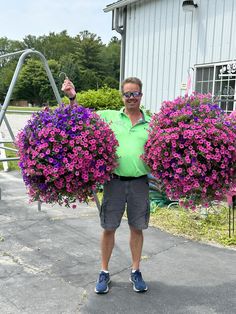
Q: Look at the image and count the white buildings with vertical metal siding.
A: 1